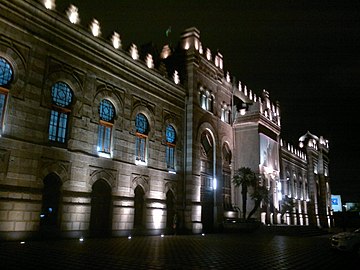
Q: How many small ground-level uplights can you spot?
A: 5